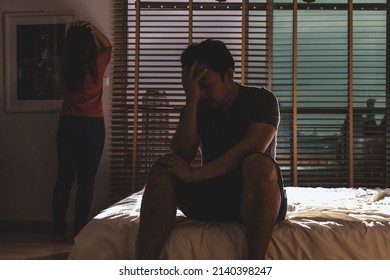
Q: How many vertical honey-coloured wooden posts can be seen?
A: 5